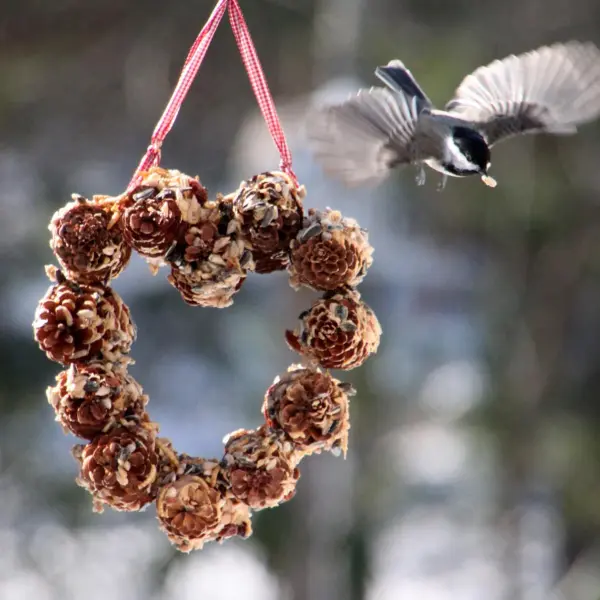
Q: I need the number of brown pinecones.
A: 12